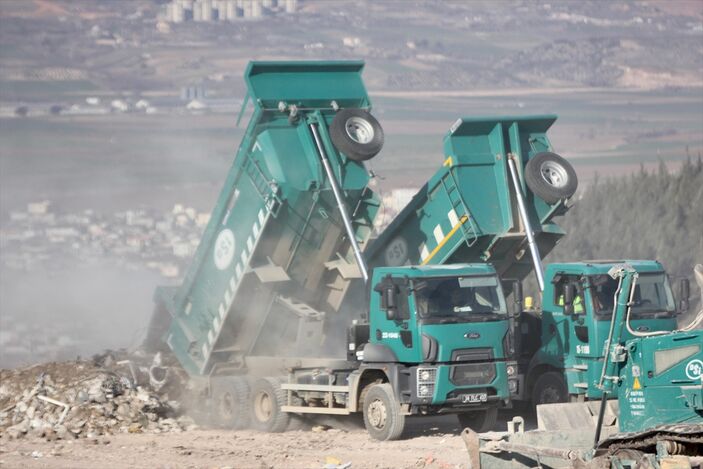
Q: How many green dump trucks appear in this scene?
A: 2